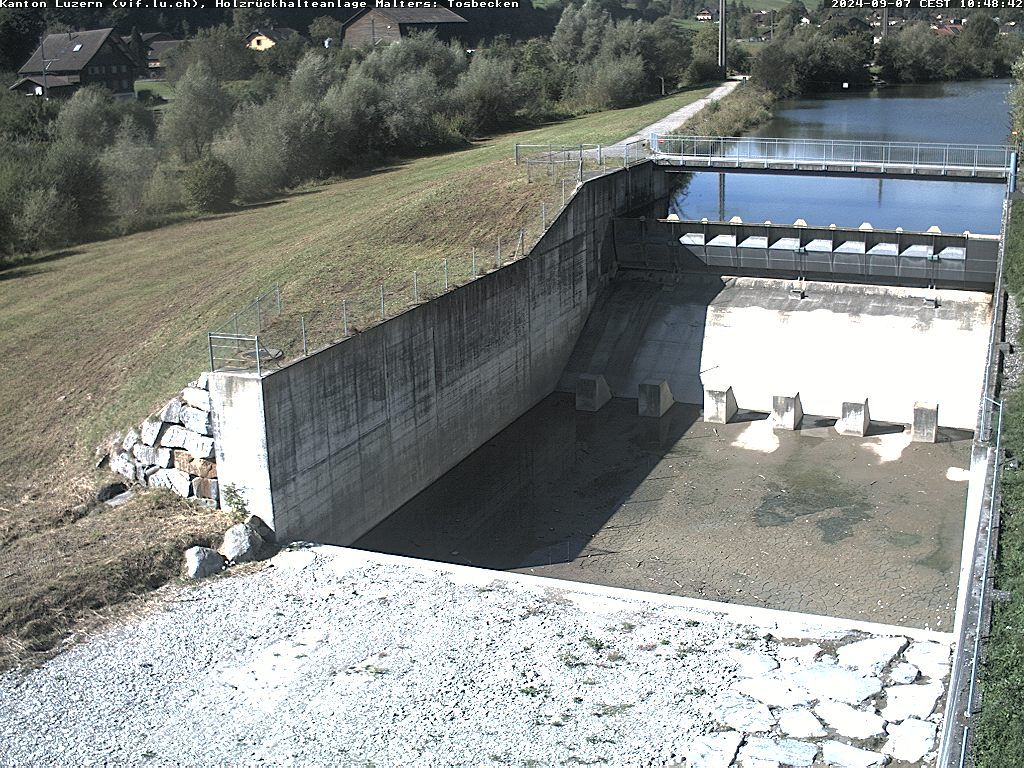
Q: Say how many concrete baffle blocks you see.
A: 6